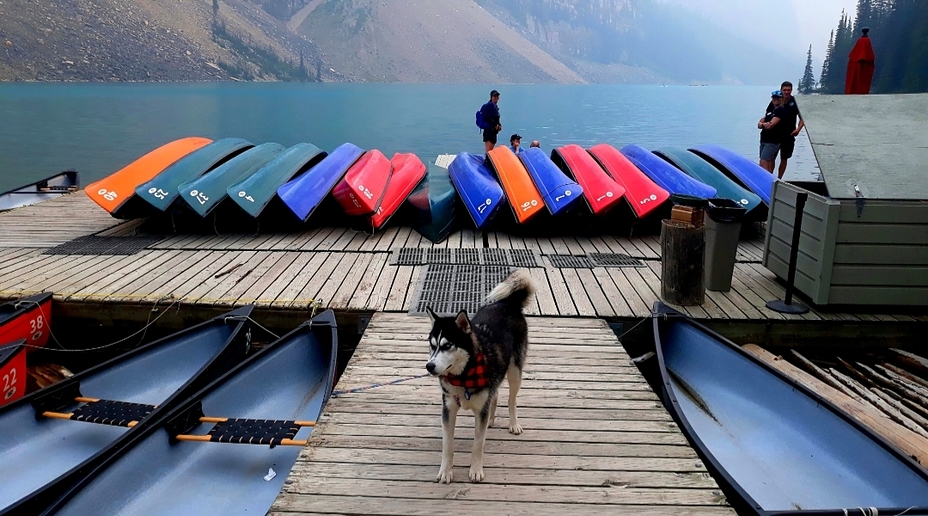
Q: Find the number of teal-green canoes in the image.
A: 5